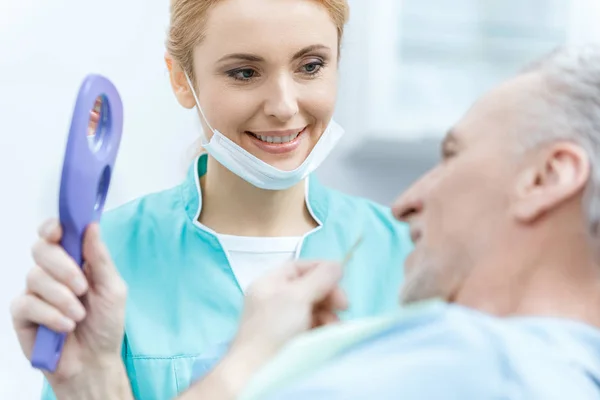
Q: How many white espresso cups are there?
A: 0